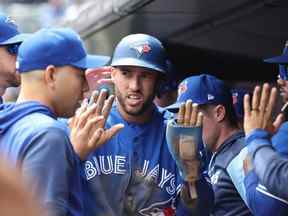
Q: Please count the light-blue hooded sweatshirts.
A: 1